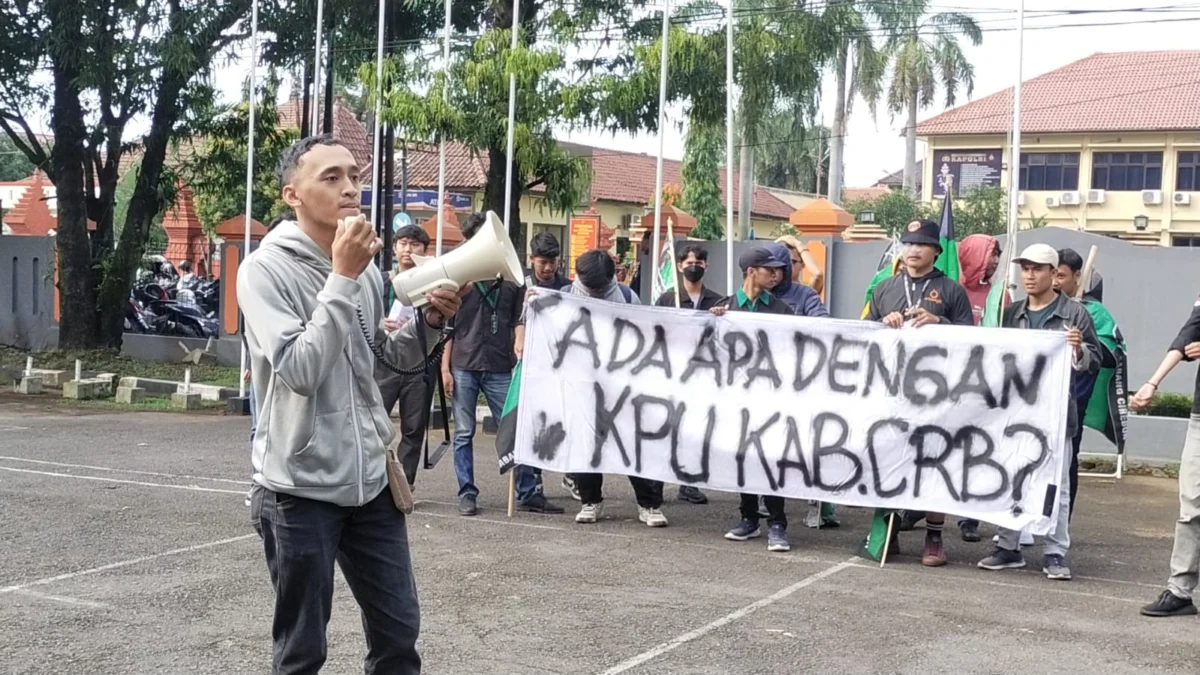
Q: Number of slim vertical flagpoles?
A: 8